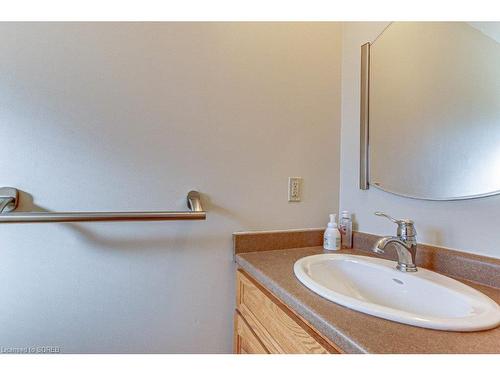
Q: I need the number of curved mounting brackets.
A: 2